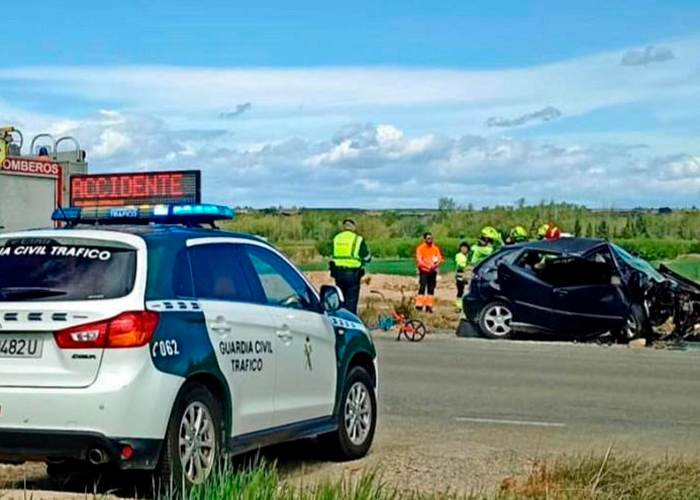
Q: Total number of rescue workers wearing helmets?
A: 4